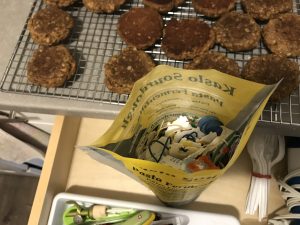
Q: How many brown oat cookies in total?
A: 14